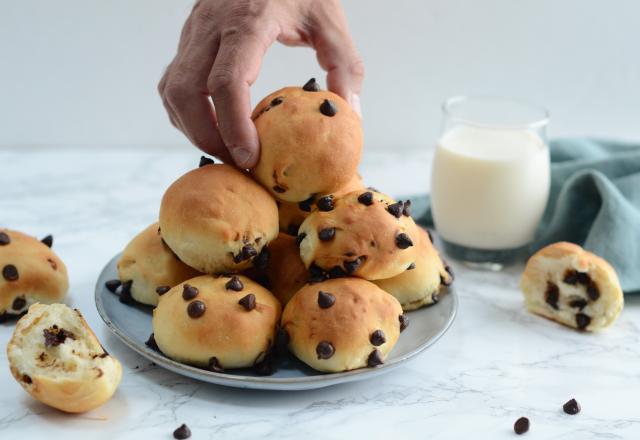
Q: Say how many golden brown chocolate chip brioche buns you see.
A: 12